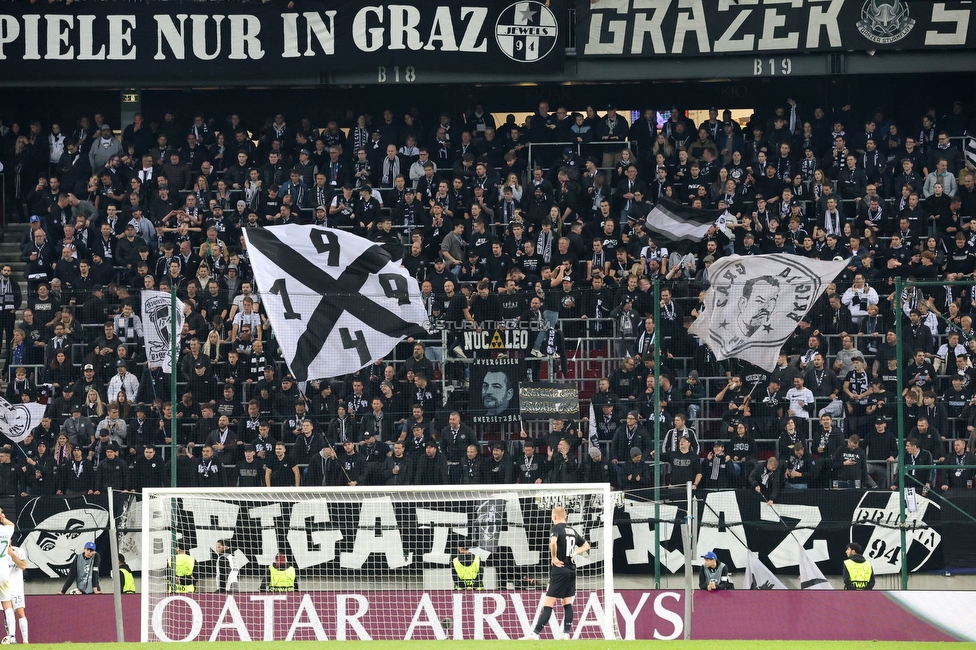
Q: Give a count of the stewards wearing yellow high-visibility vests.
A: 5